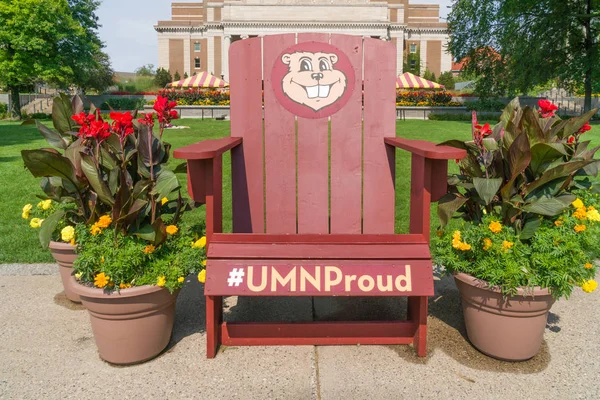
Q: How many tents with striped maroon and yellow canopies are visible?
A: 2